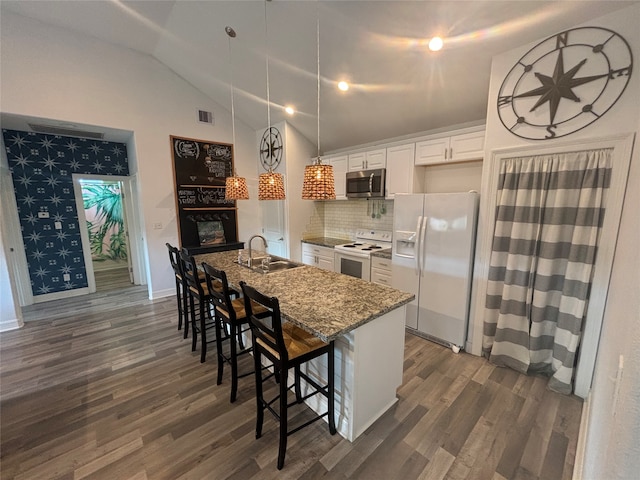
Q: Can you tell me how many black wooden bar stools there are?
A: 4